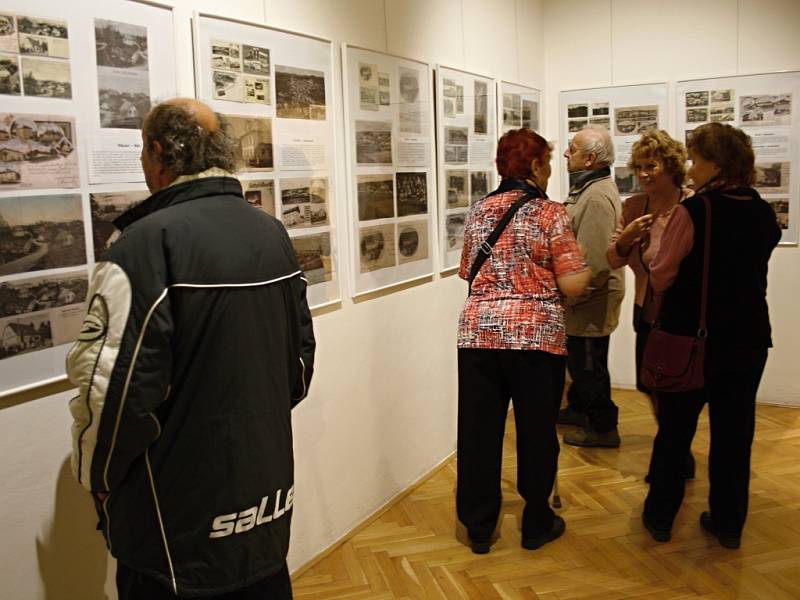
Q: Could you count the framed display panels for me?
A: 7